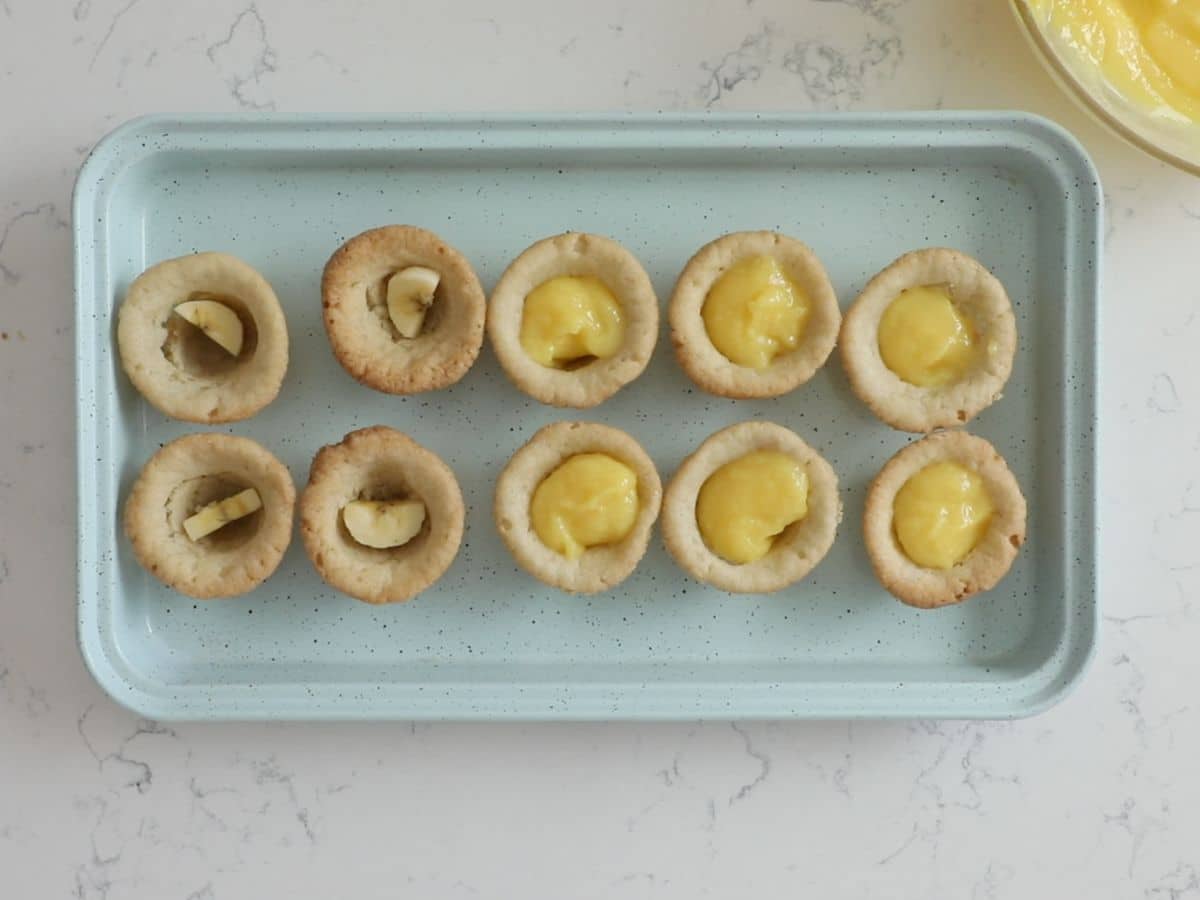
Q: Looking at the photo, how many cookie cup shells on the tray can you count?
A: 10